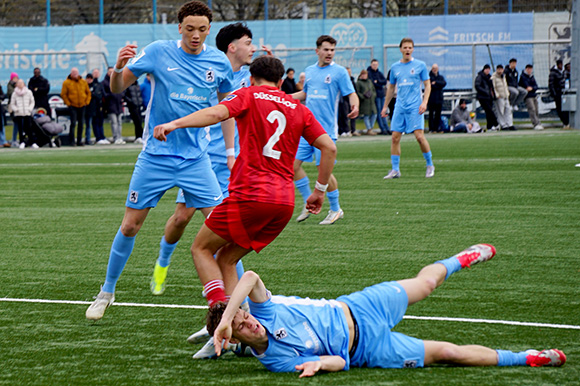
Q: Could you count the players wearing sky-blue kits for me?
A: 5